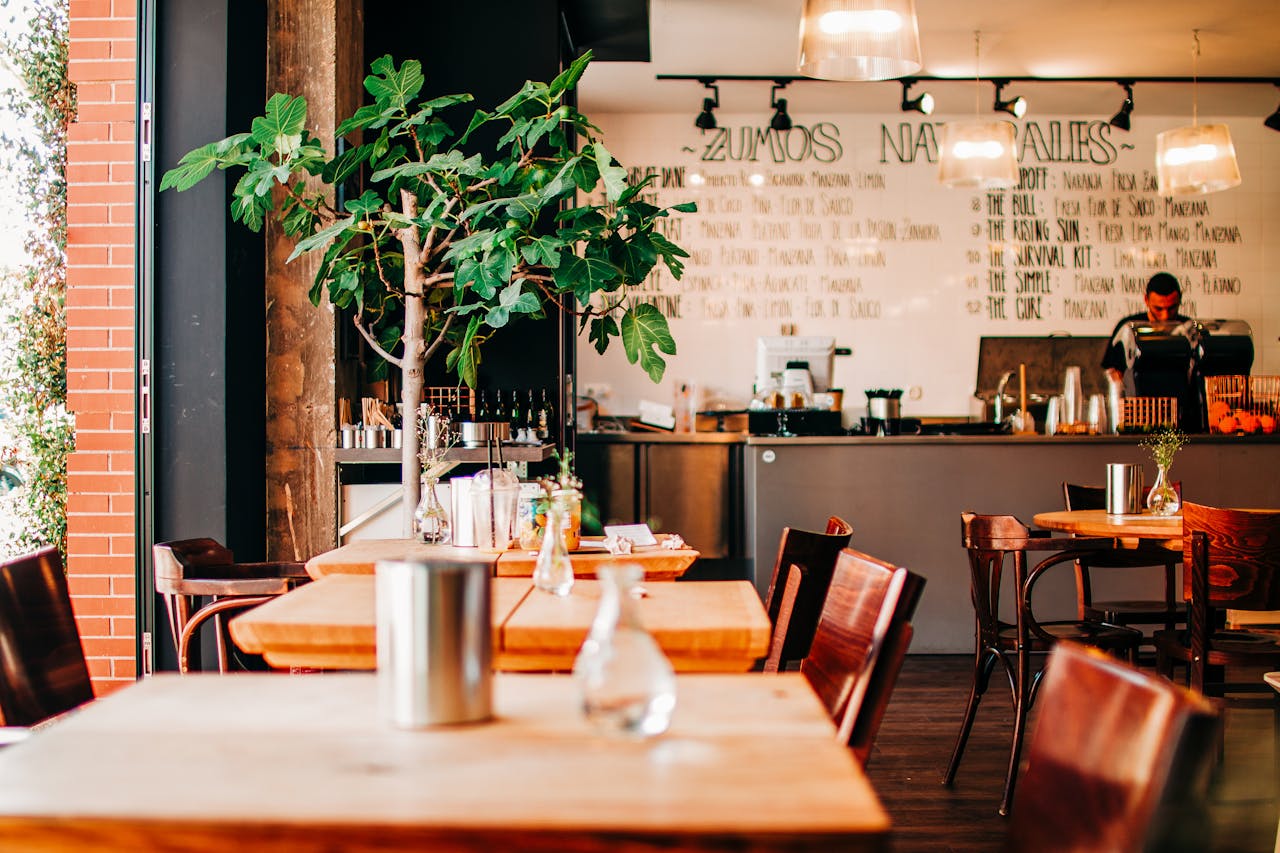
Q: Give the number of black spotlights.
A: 6